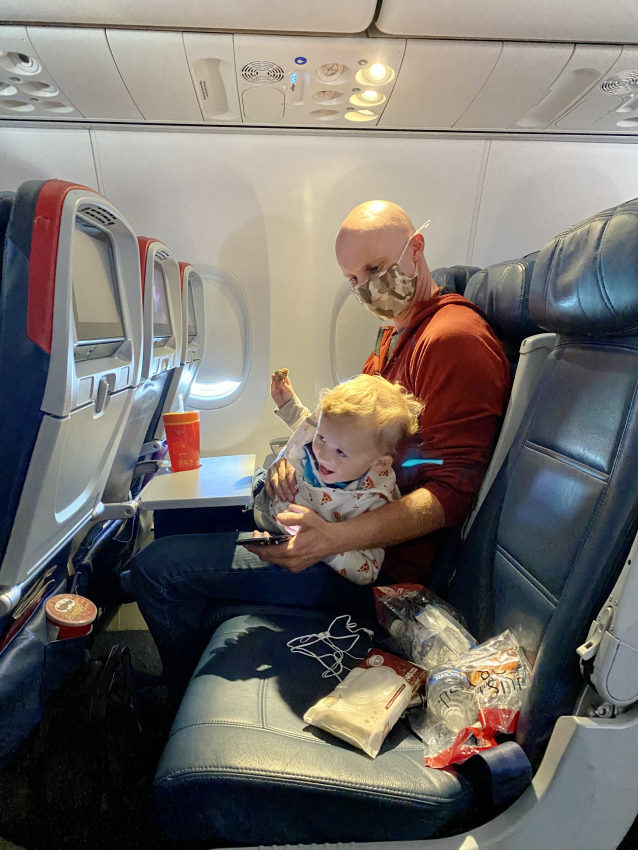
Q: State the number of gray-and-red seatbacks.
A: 3